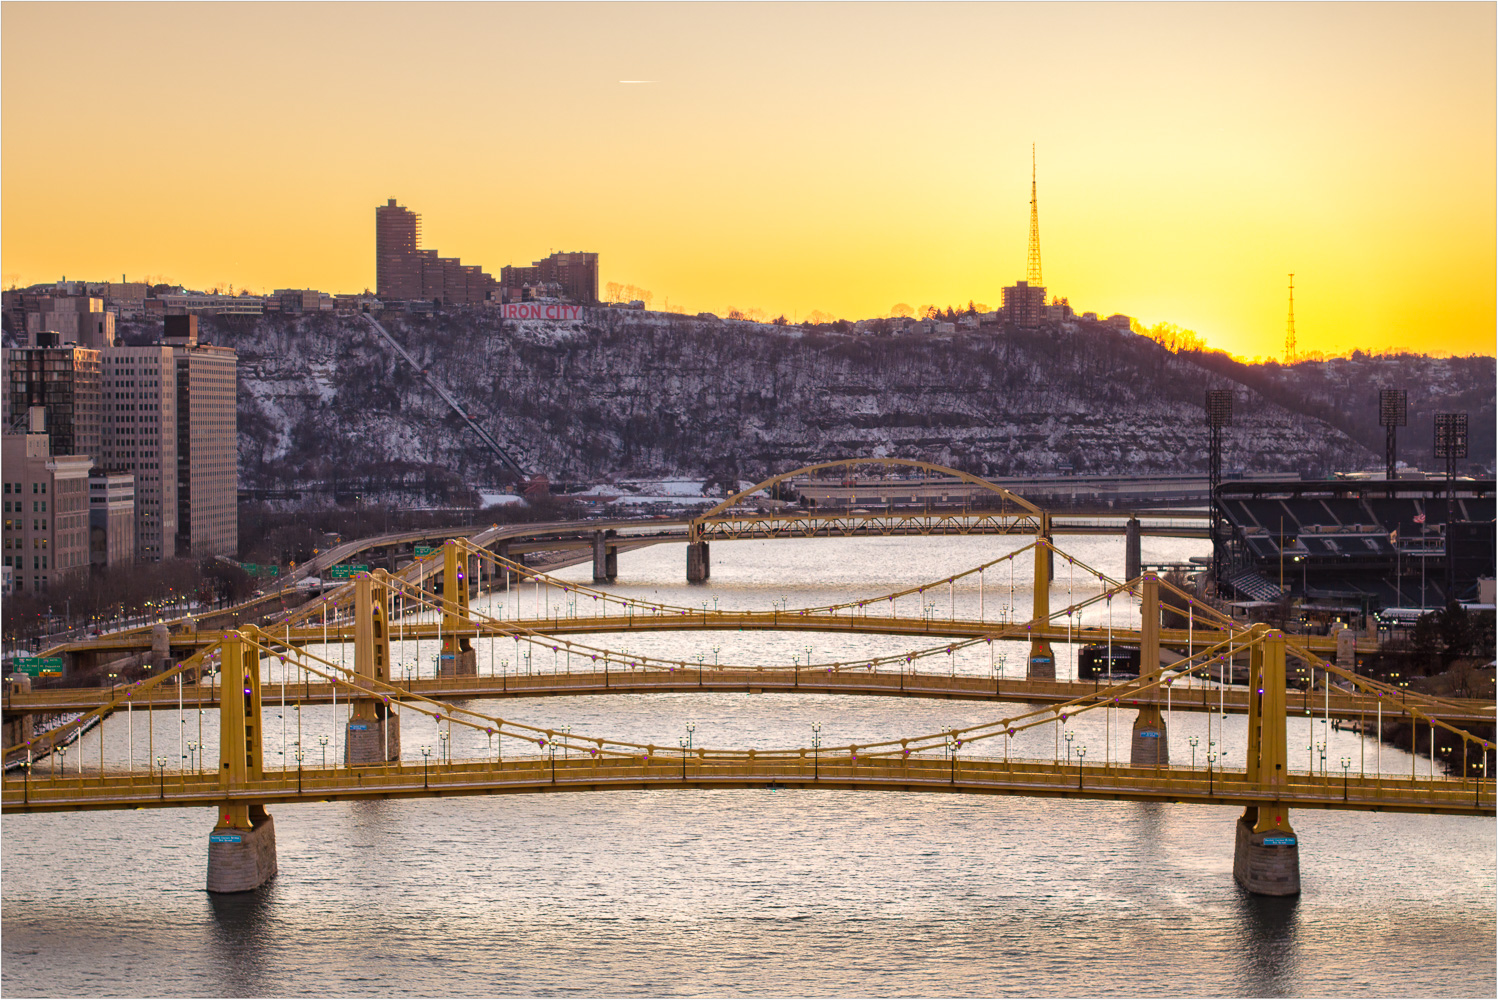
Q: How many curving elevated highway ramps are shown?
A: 2